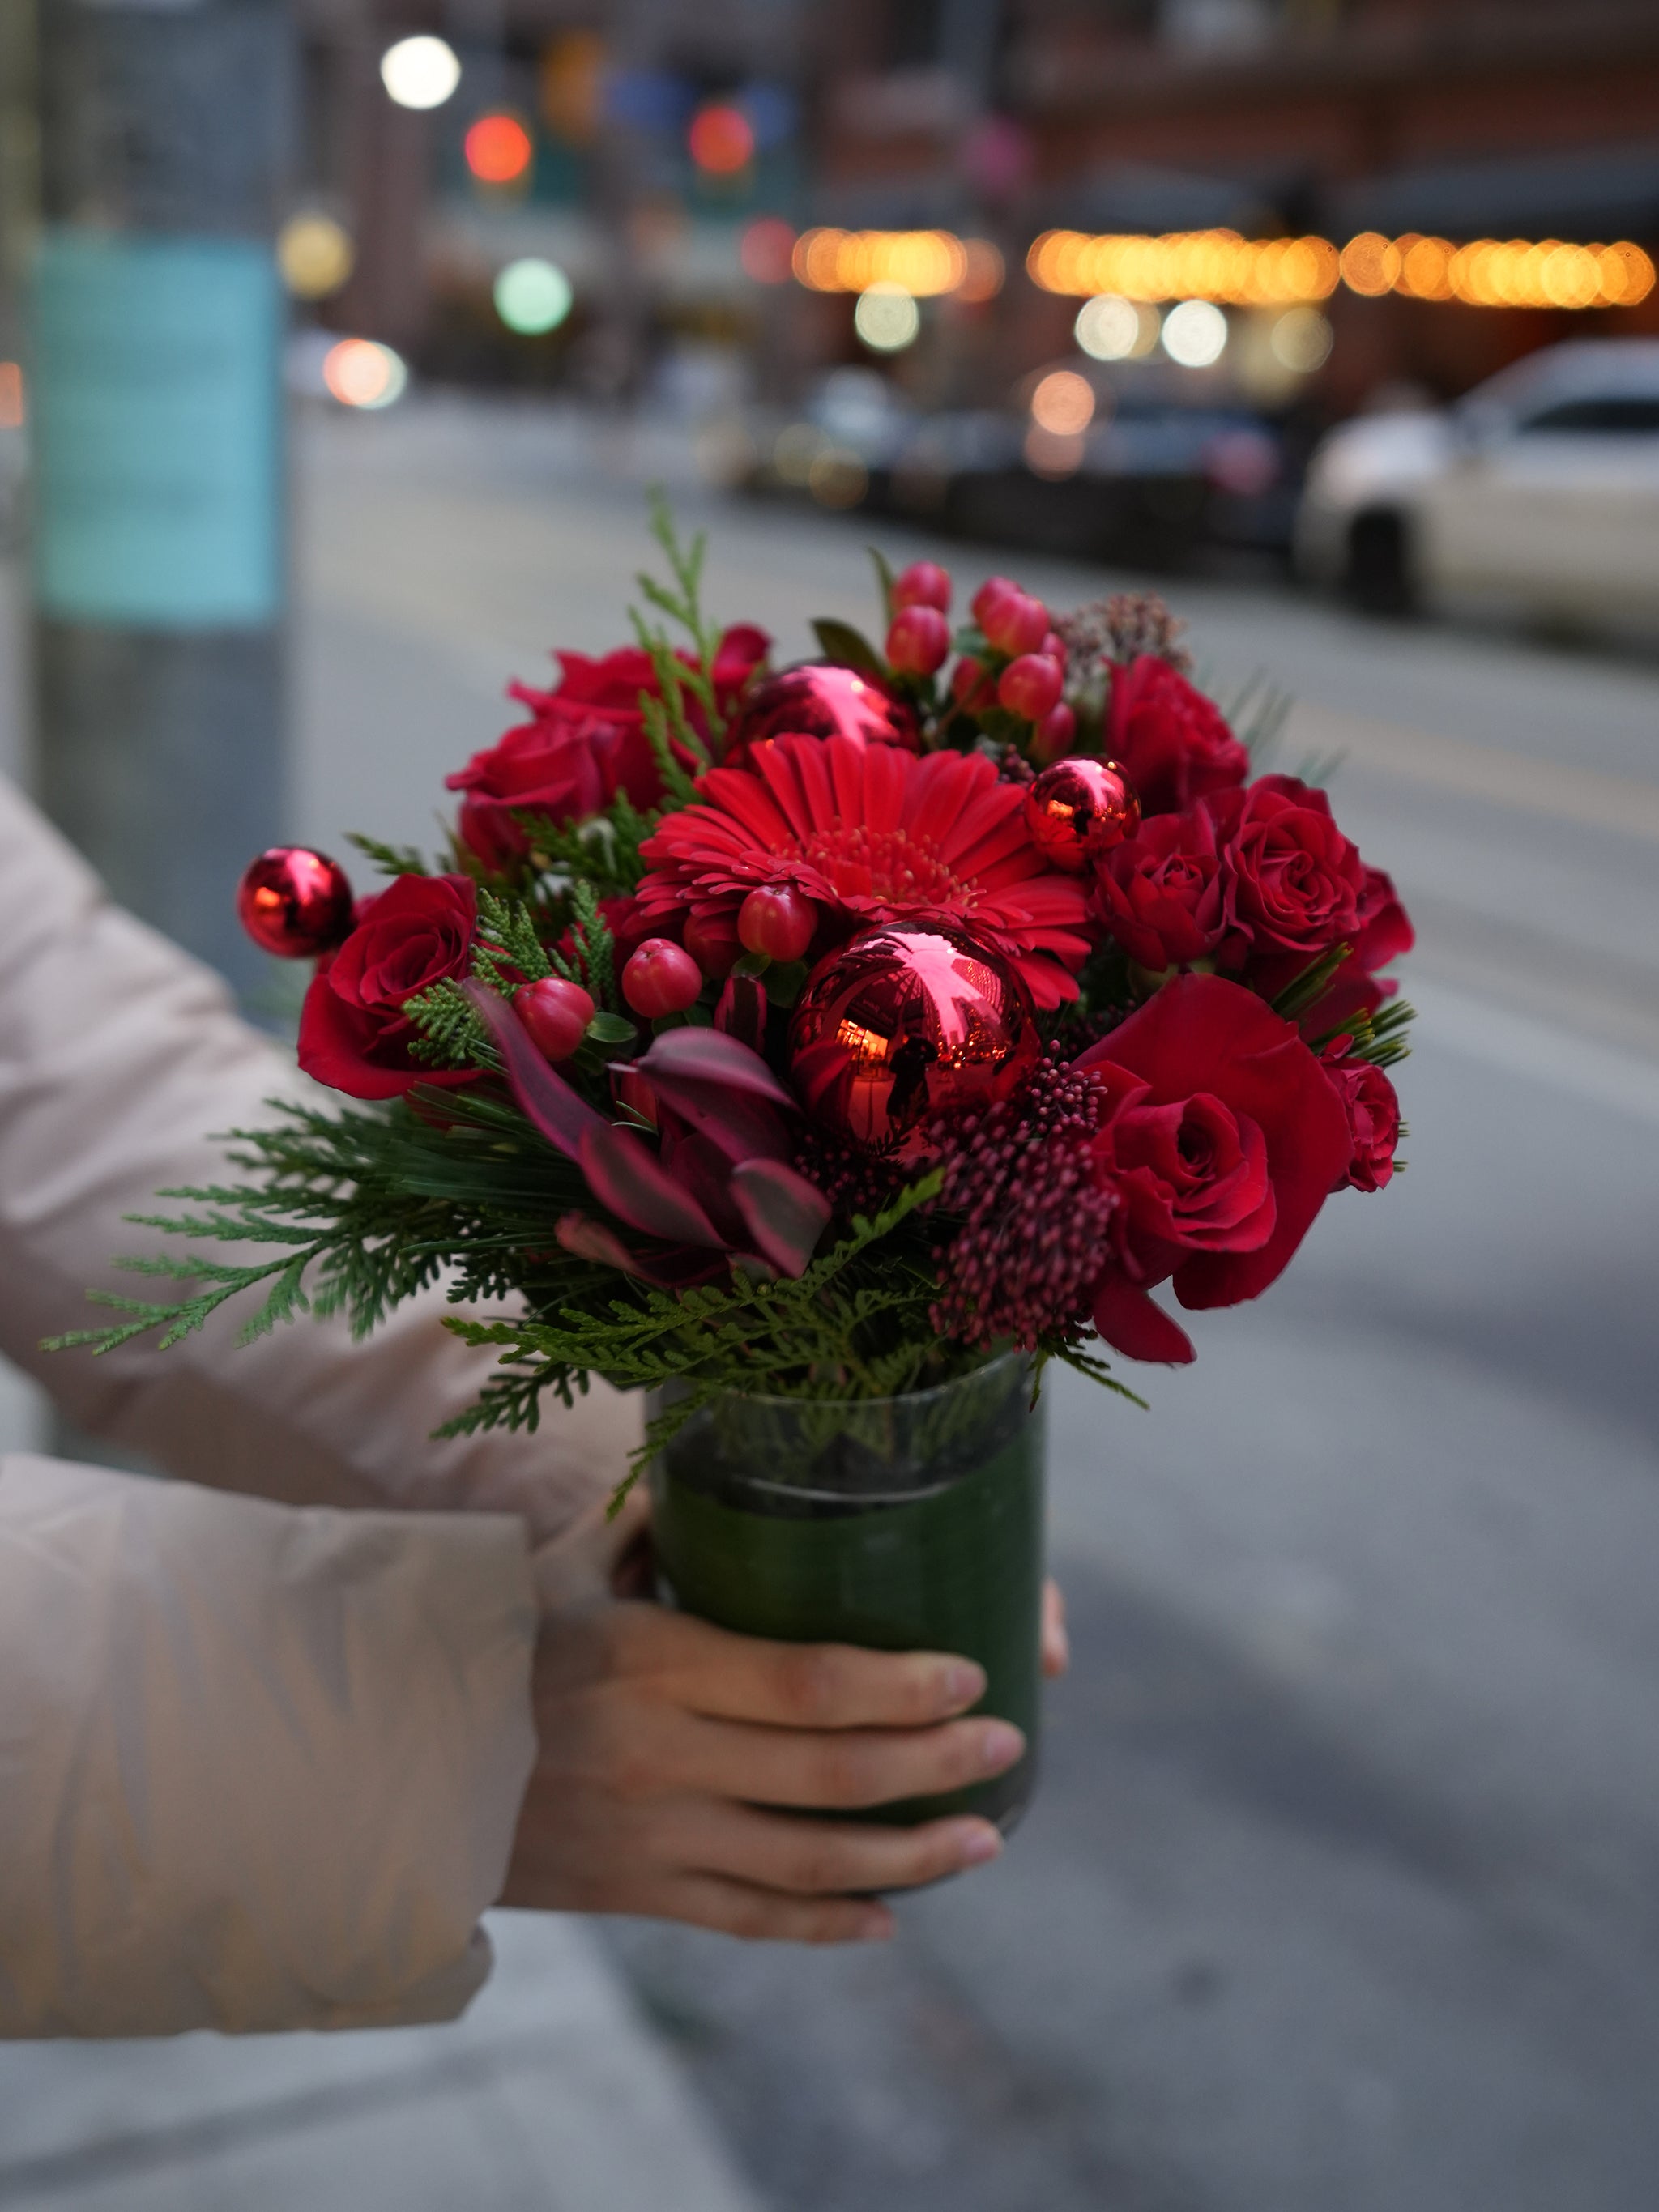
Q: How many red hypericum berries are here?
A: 12